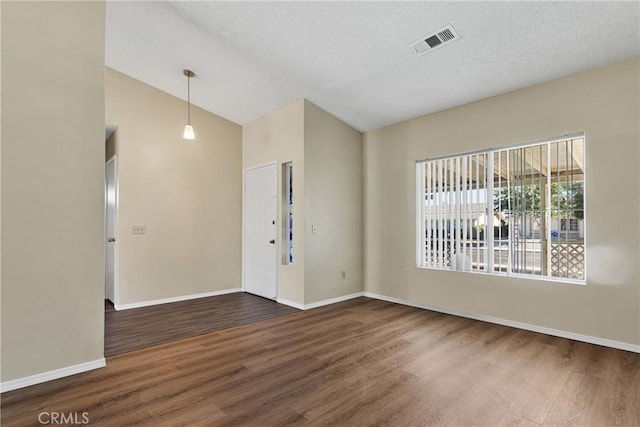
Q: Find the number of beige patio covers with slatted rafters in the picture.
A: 1